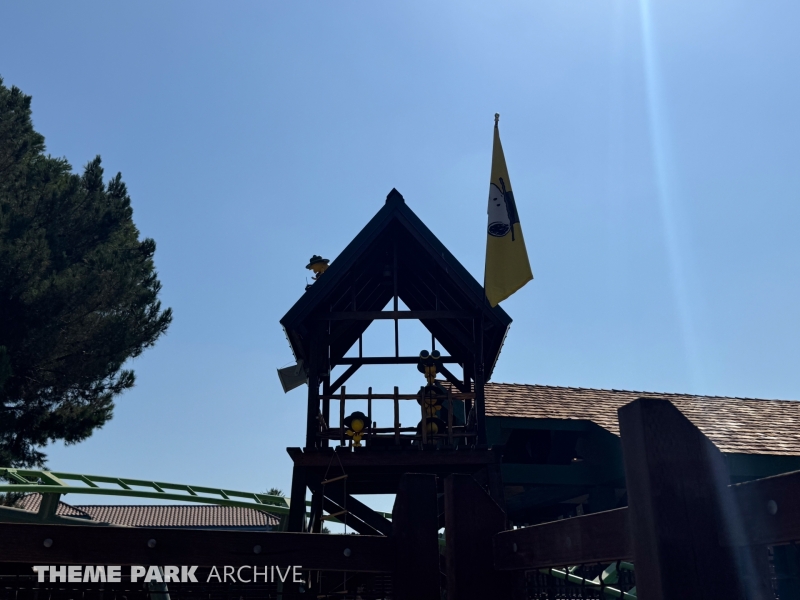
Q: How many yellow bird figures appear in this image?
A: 5